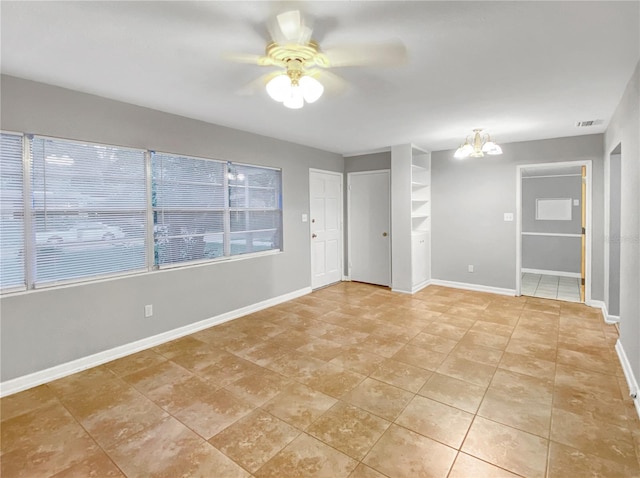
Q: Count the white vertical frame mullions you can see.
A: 3